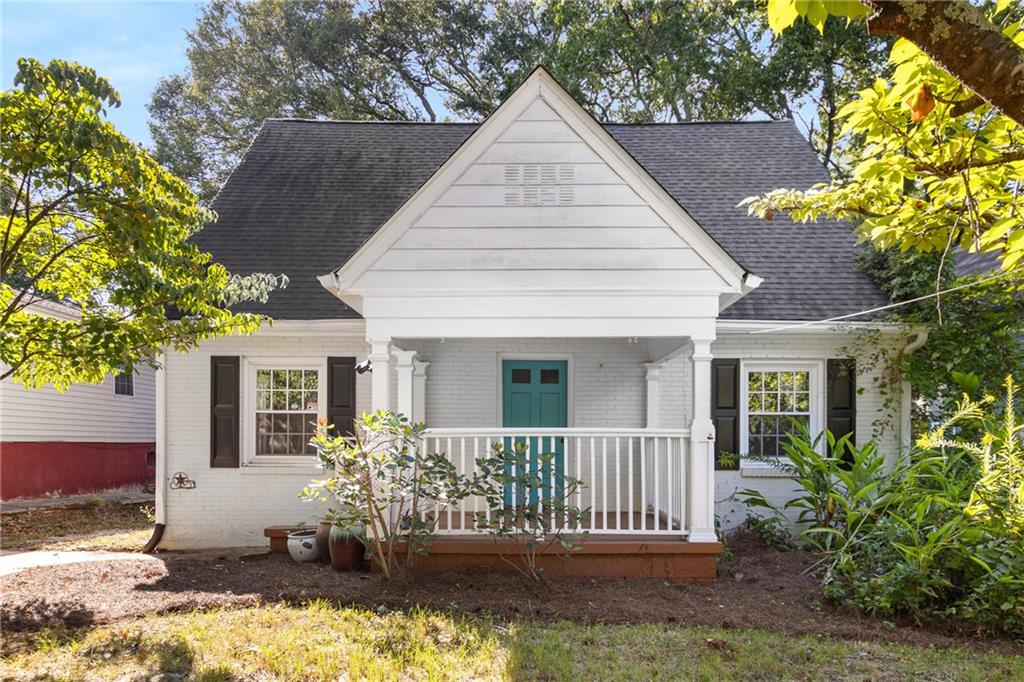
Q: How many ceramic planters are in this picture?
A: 3